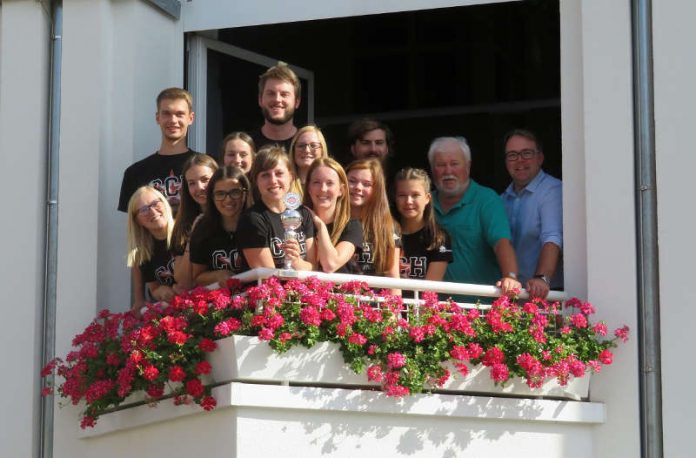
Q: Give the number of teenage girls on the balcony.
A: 9